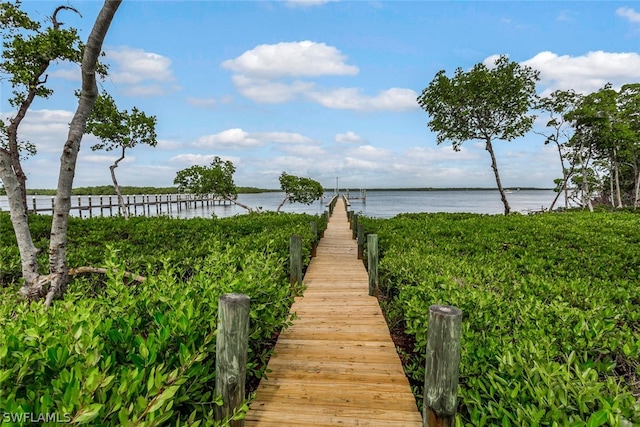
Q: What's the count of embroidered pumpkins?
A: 0